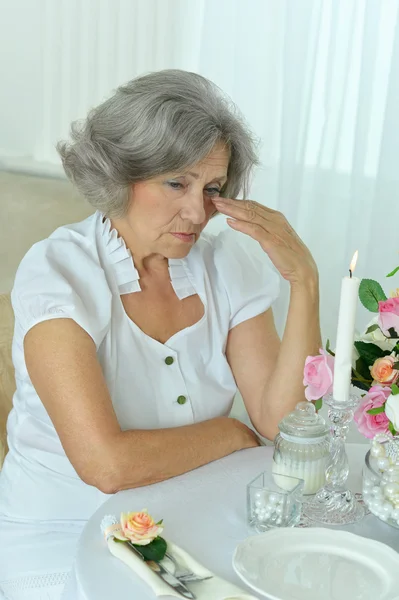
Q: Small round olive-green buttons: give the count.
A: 2